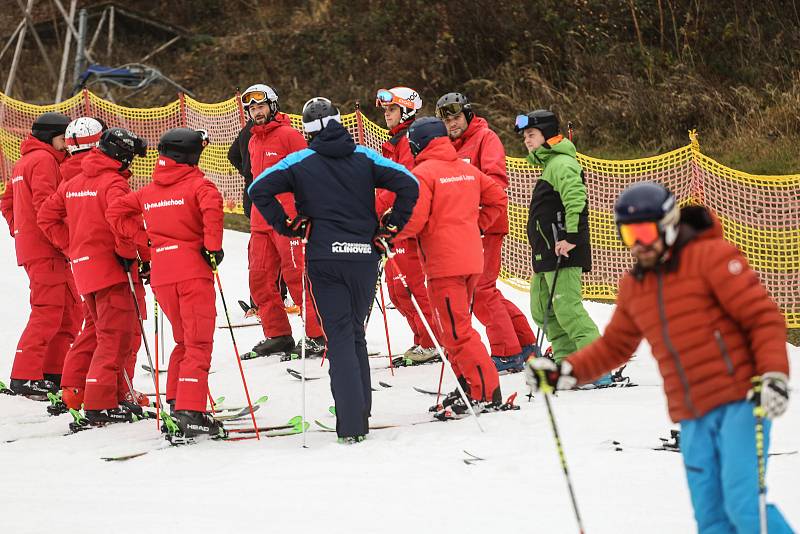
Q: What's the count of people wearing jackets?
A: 12